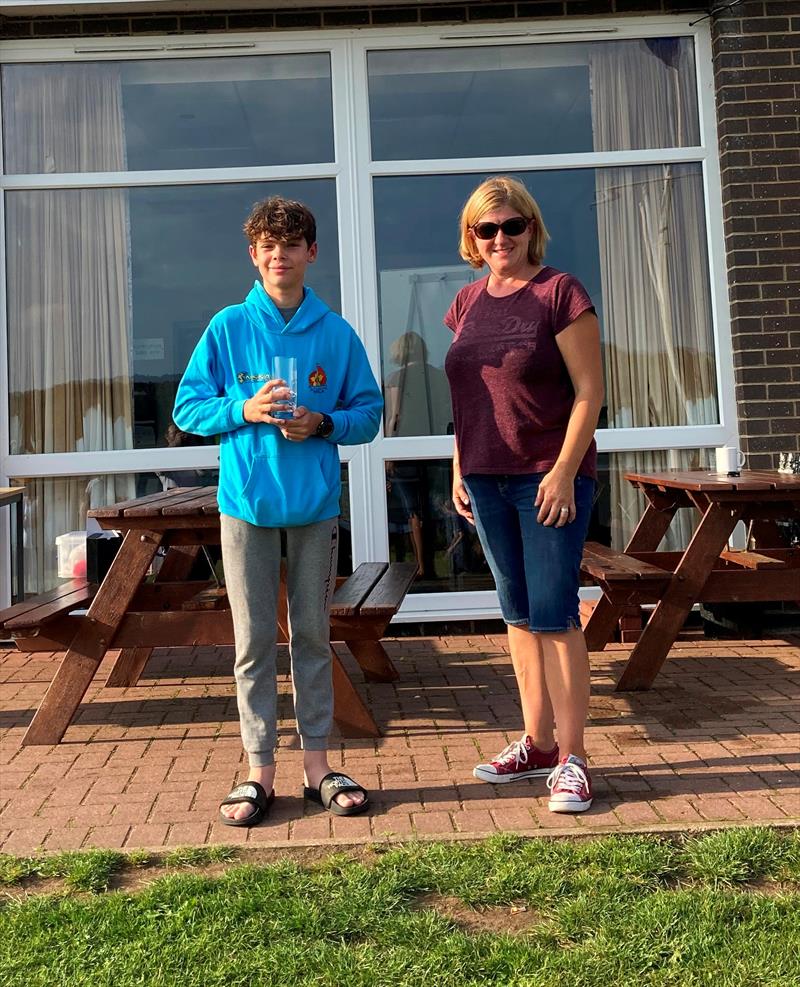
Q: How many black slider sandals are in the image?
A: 2